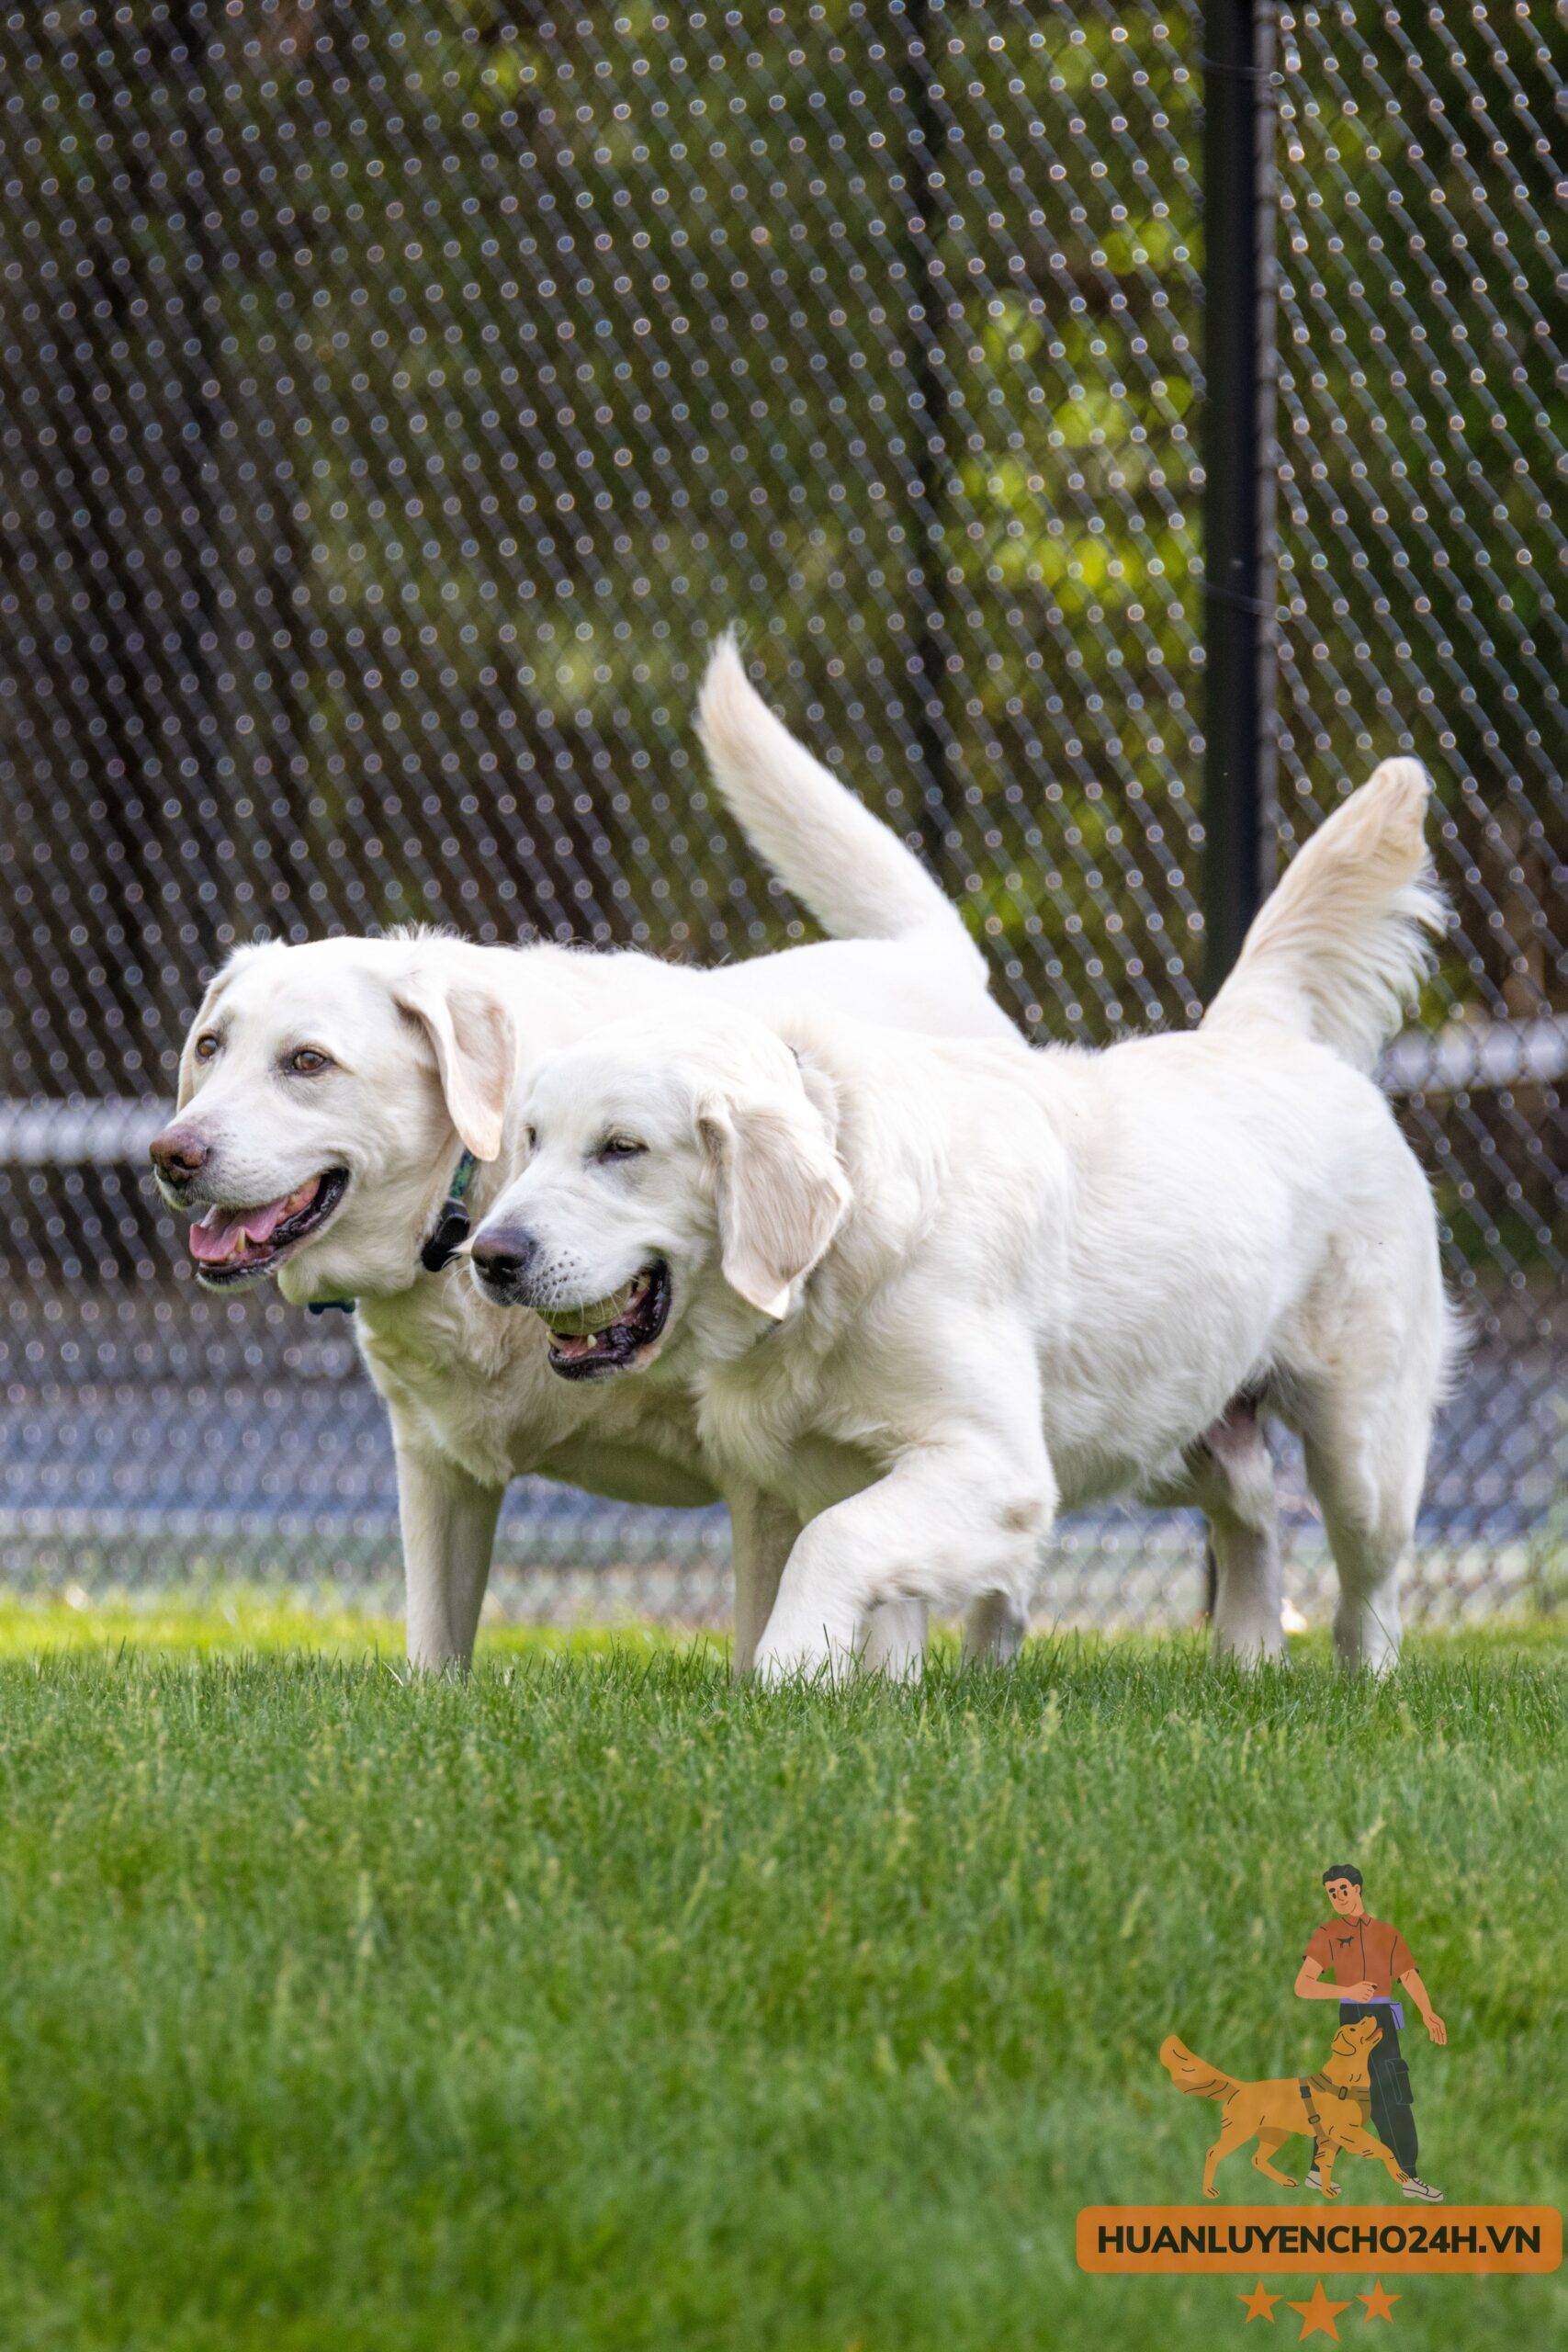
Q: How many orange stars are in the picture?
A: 3